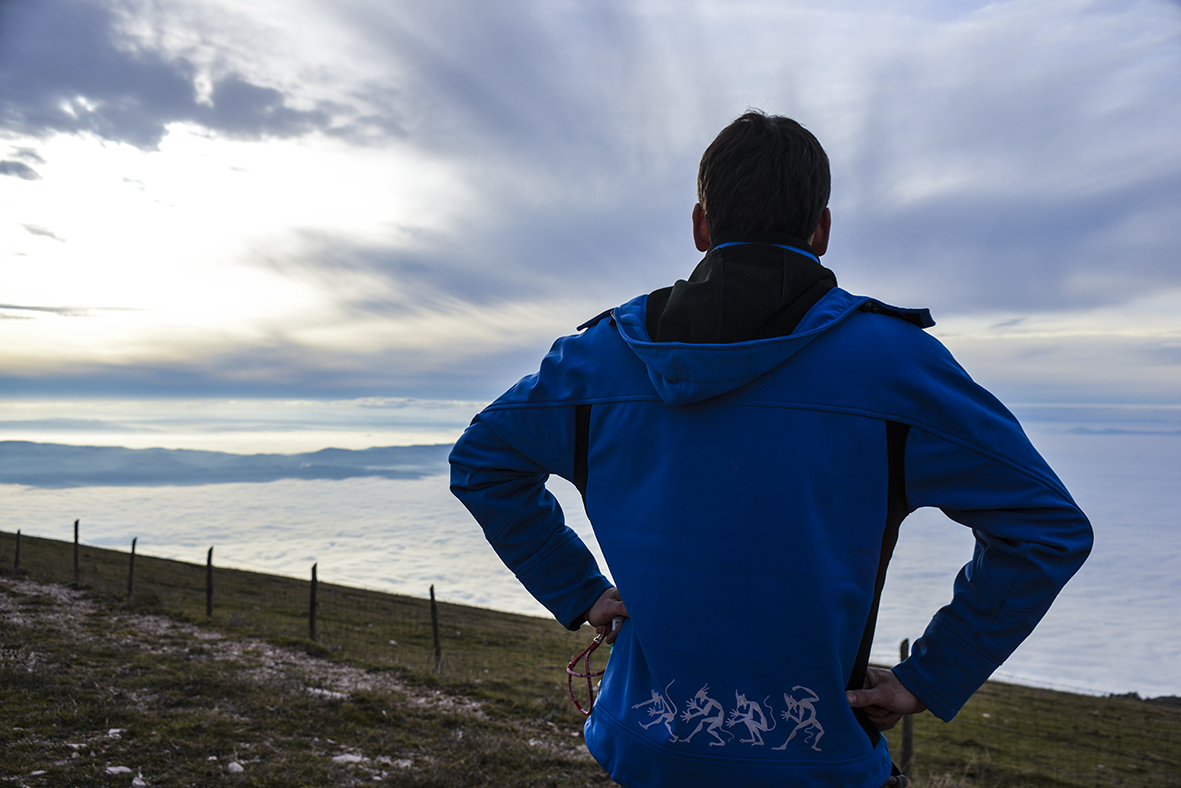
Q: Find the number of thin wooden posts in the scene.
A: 7